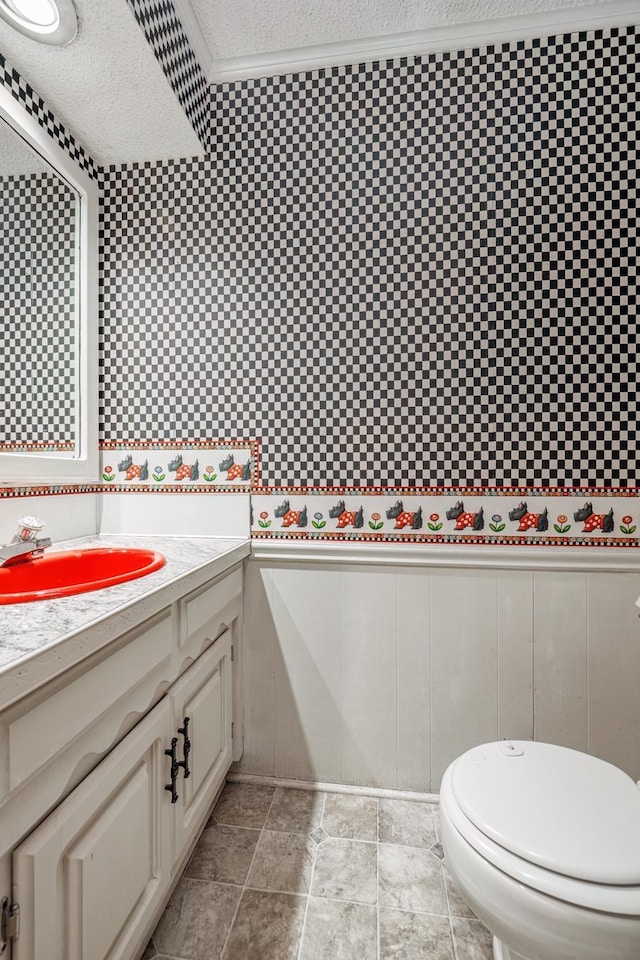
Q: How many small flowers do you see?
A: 10